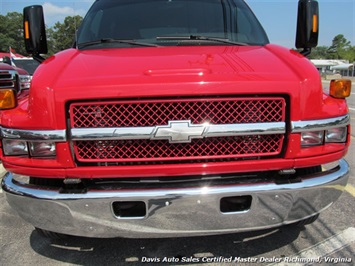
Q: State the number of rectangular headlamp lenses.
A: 4